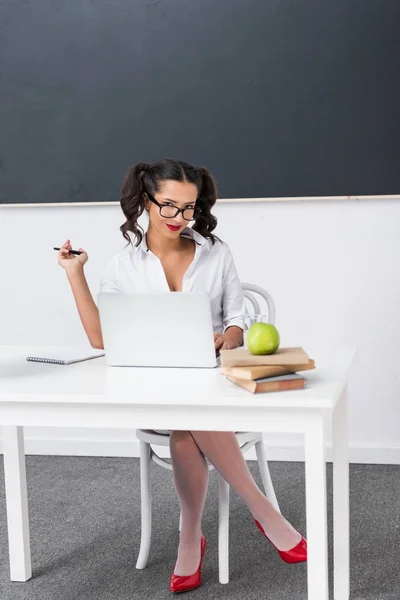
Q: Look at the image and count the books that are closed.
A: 3